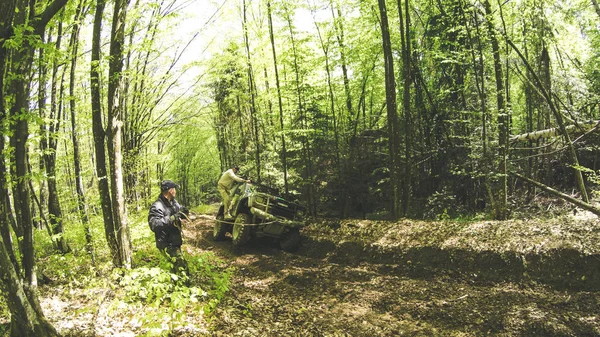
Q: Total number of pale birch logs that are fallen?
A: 1